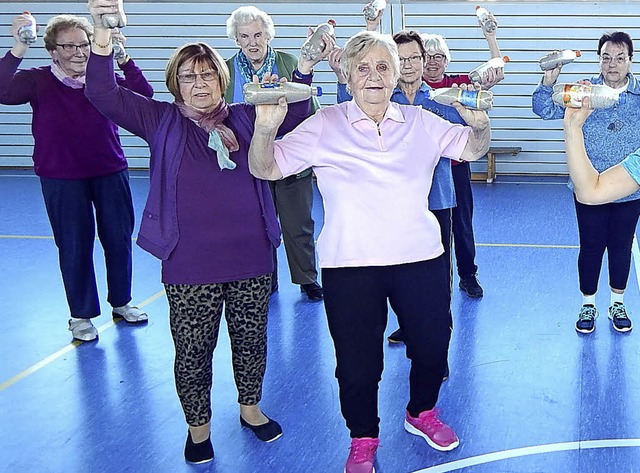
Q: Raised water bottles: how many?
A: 11